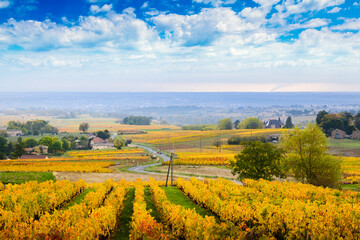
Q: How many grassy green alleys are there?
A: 4